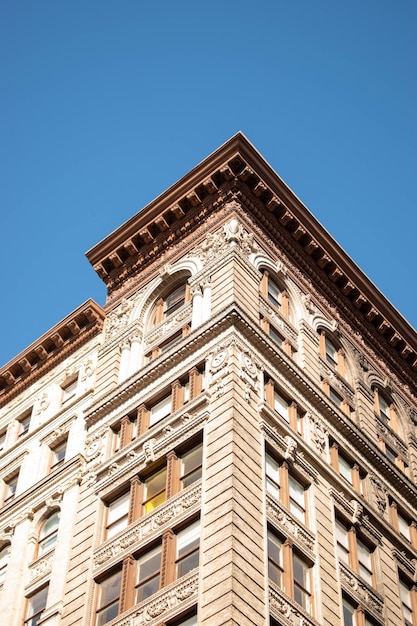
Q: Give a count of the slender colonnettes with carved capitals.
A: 4